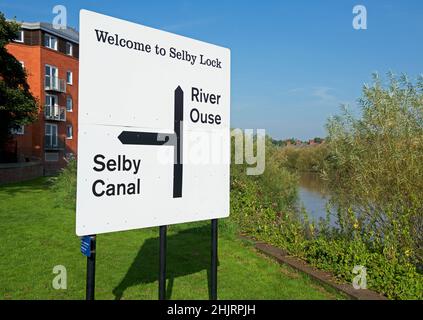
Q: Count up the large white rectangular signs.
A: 1